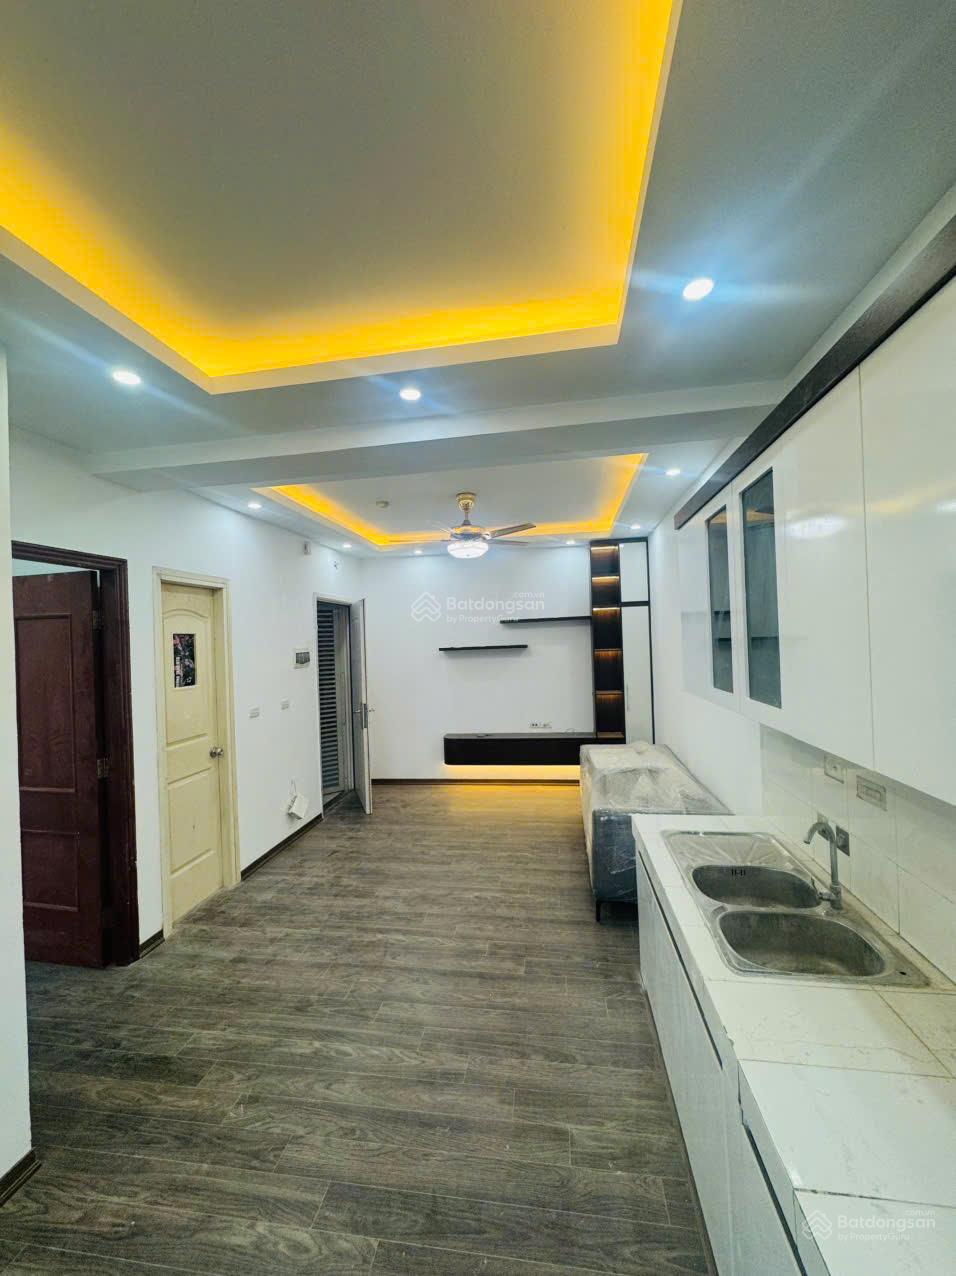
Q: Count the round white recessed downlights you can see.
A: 9